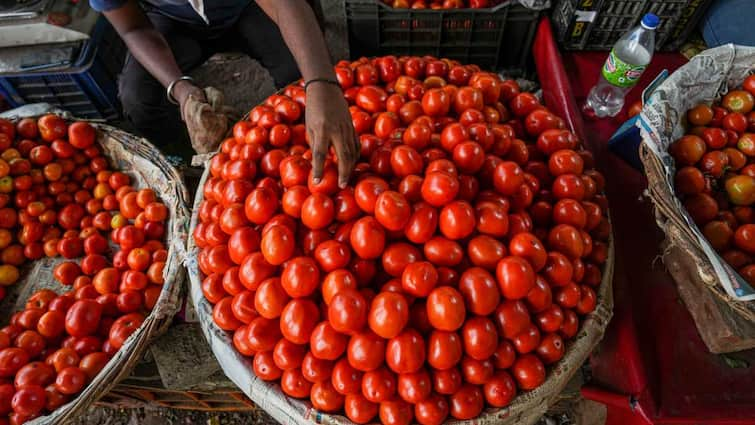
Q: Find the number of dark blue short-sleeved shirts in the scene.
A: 1